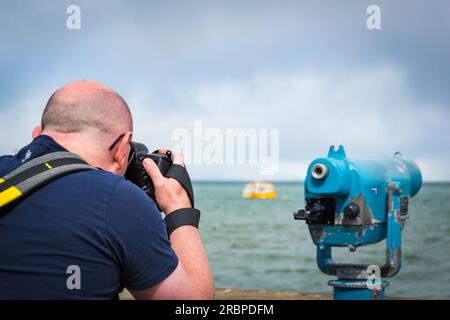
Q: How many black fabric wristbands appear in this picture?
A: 1